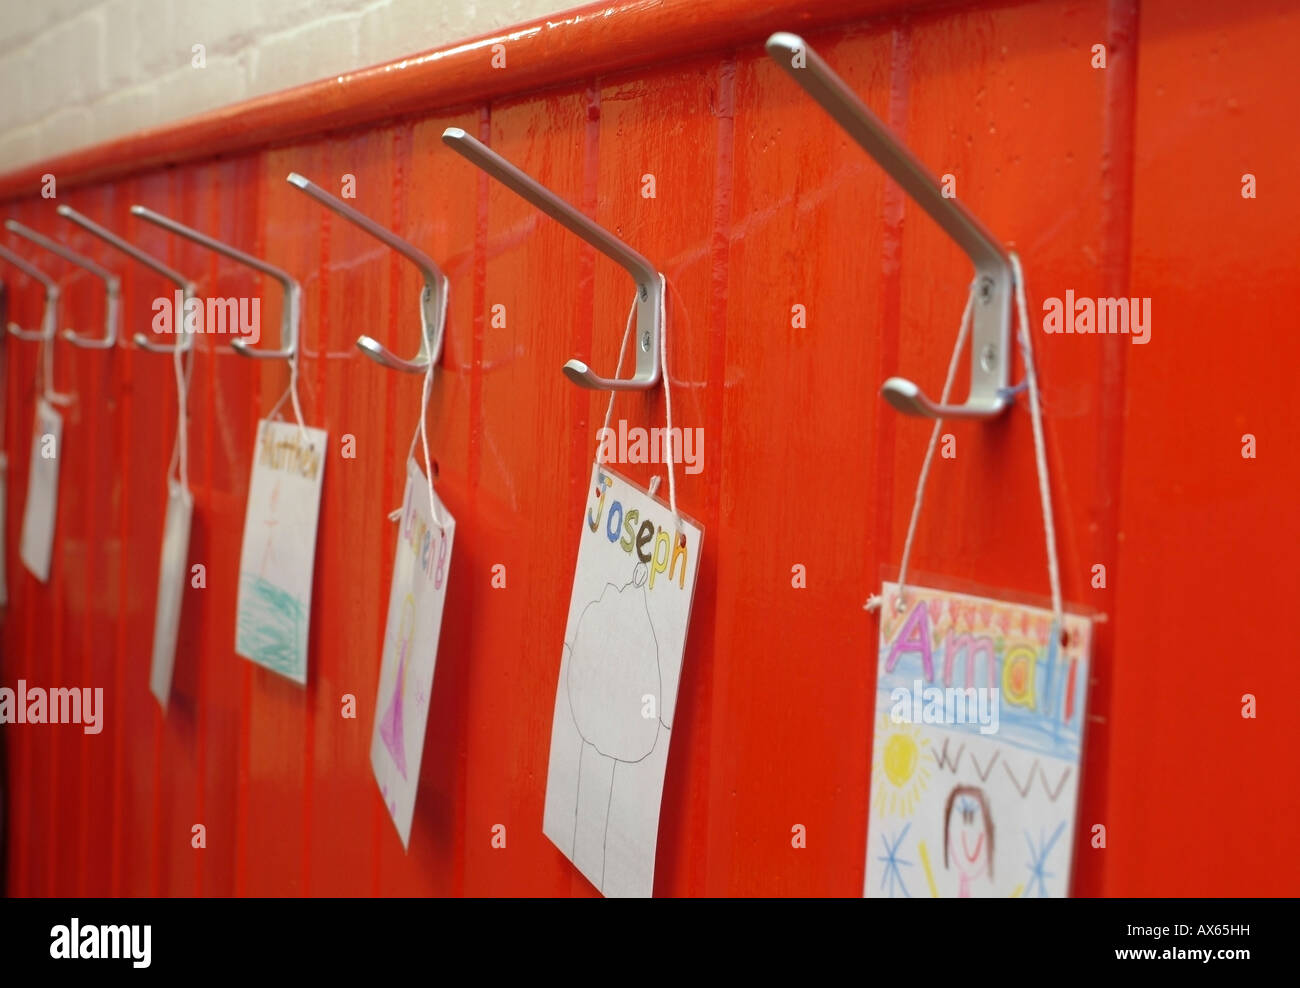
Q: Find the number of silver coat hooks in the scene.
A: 7